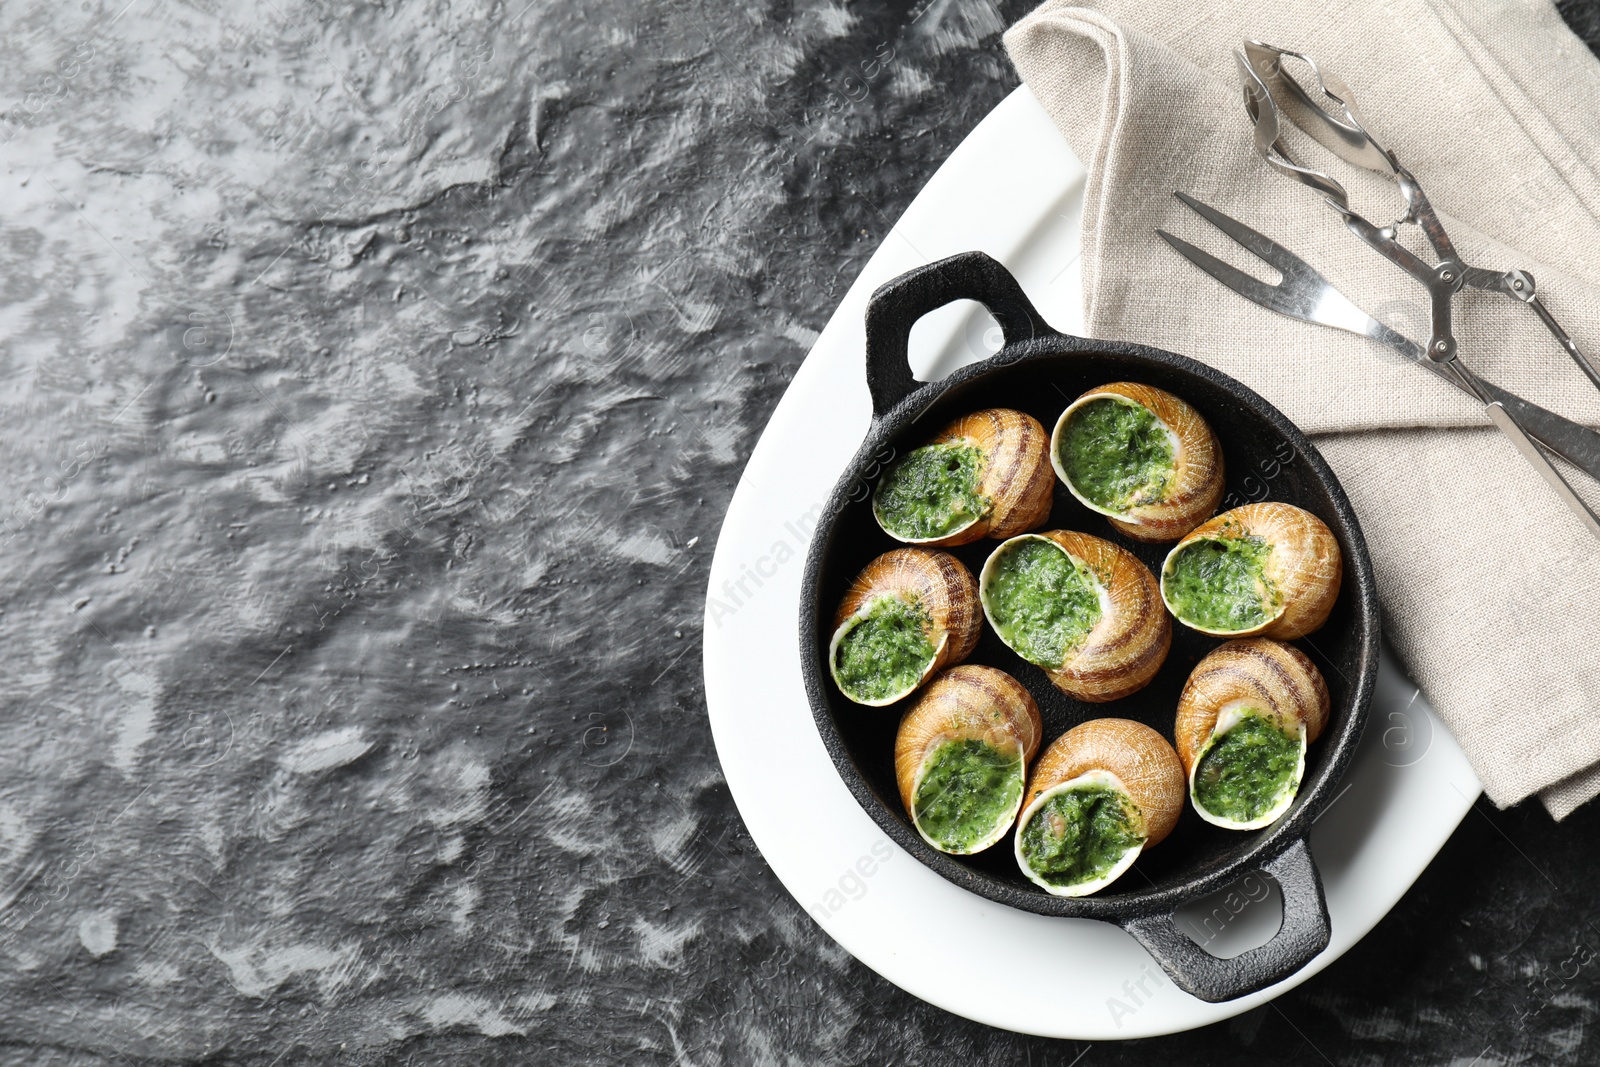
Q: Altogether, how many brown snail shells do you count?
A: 8